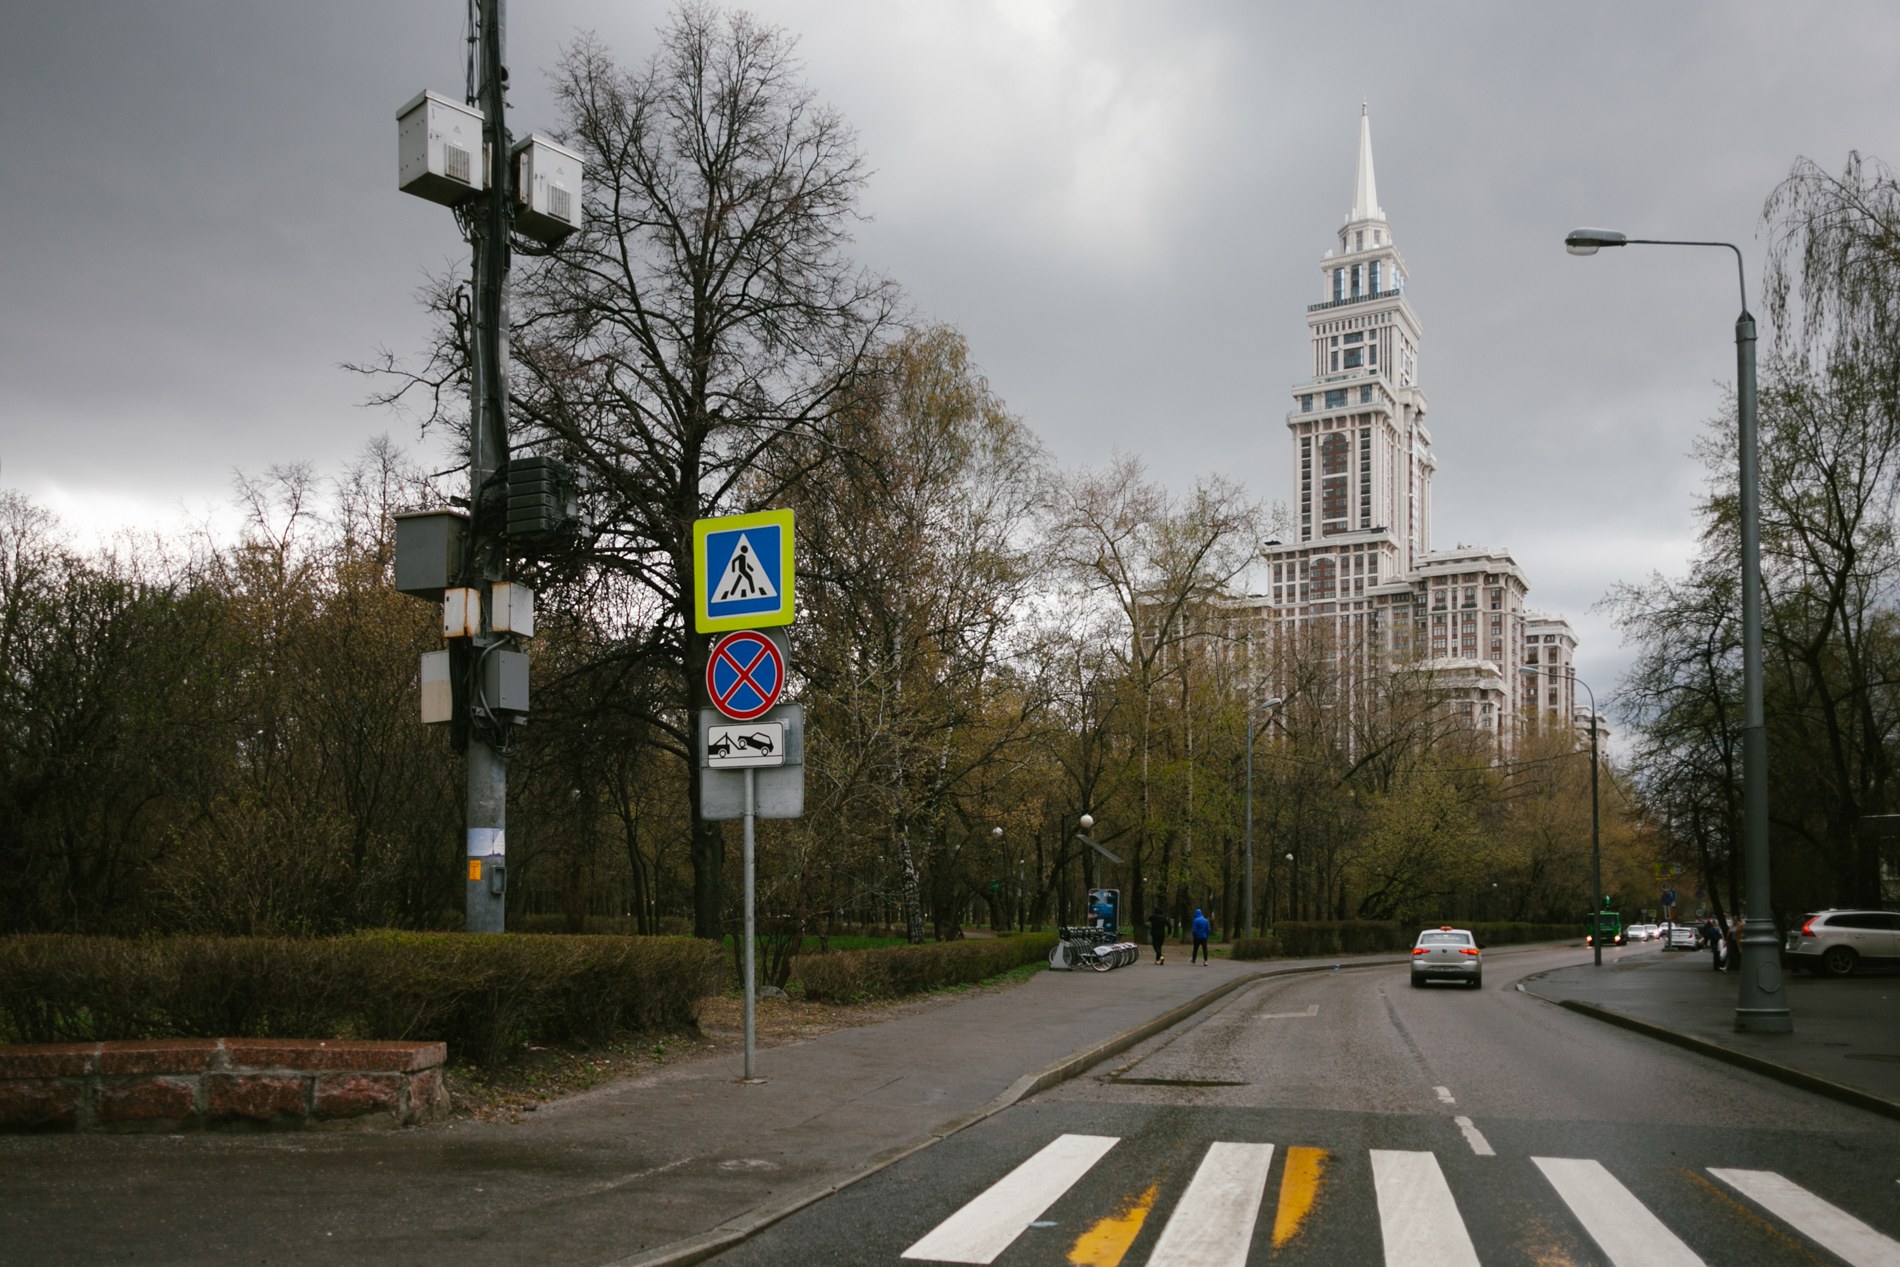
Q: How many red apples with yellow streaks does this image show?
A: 0